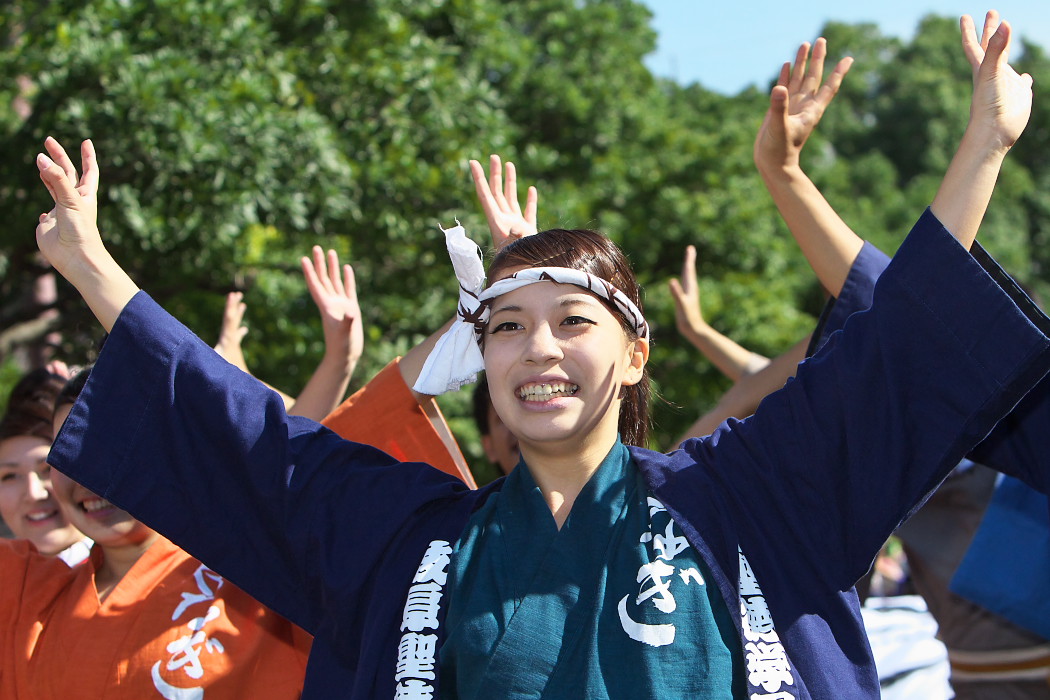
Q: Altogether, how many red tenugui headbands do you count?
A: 0